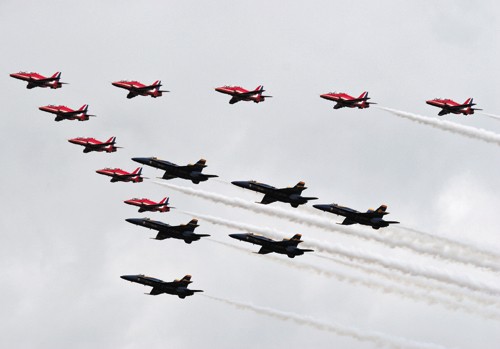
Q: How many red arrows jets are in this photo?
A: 9